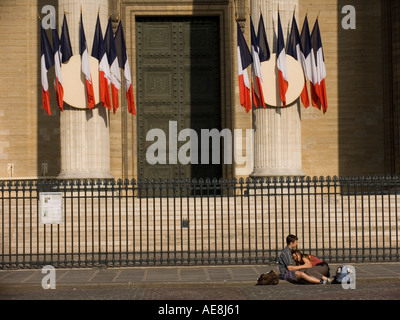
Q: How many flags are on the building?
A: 14